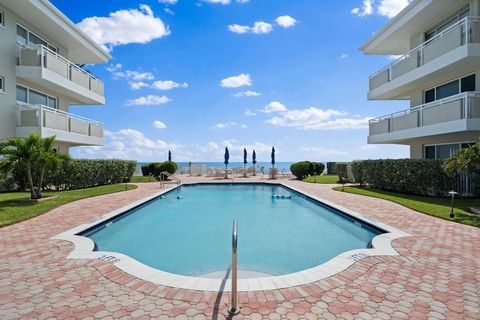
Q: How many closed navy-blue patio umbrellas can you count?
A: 5